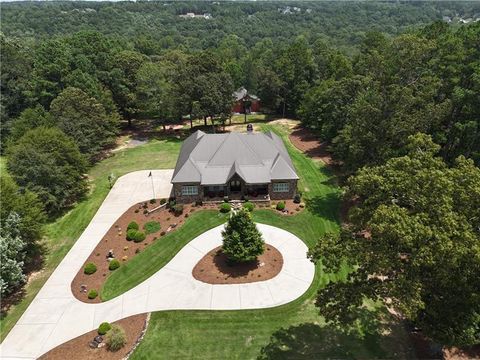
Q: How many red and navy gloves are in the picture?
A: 0